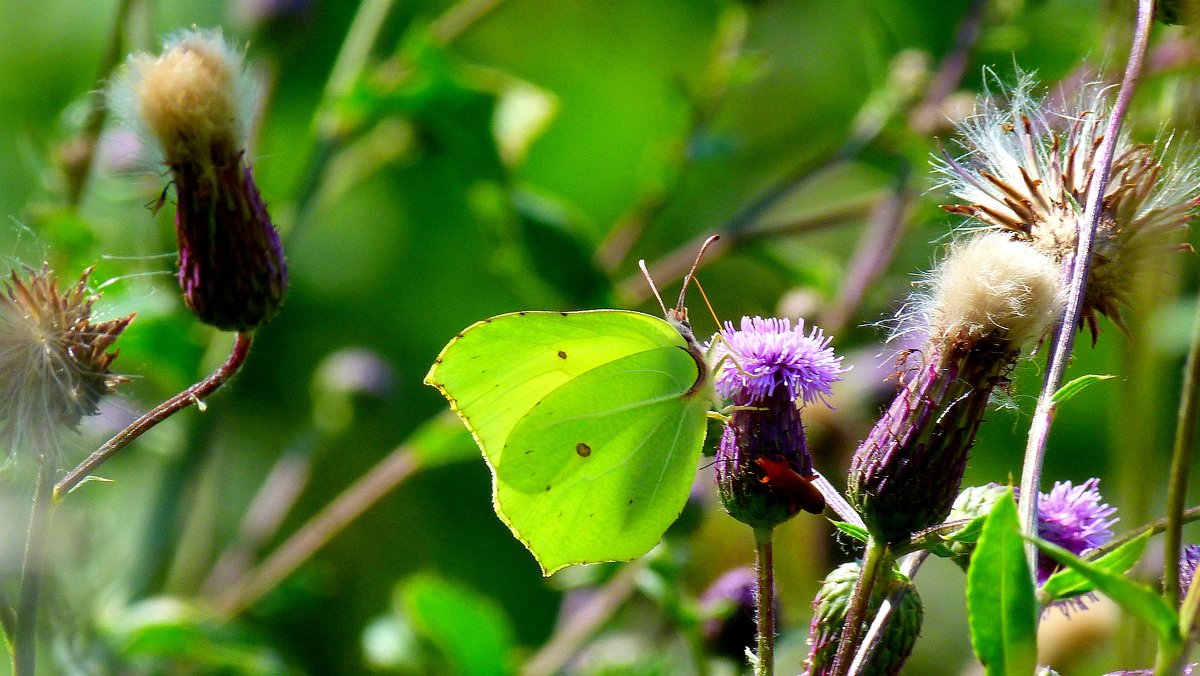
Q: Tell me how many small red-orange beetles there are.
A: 1